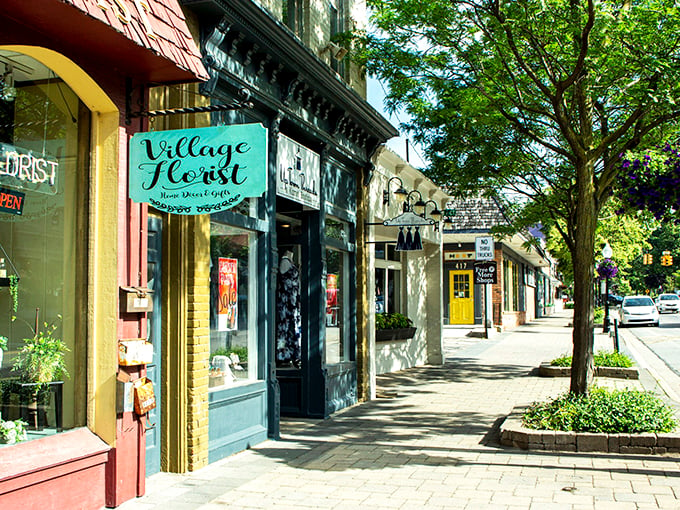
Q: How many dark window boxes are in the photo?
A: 1